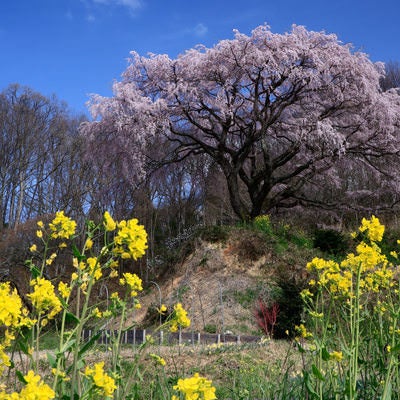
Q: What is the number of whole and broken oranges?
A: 0